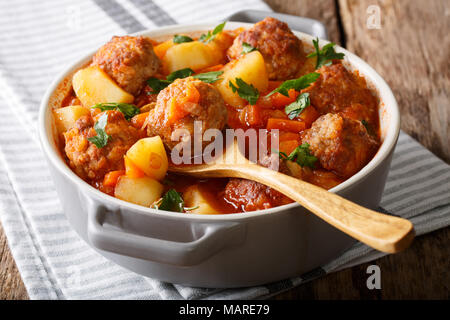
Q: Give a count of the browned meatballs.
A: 7